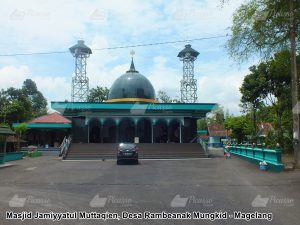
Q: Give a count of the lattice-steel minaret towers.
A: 2